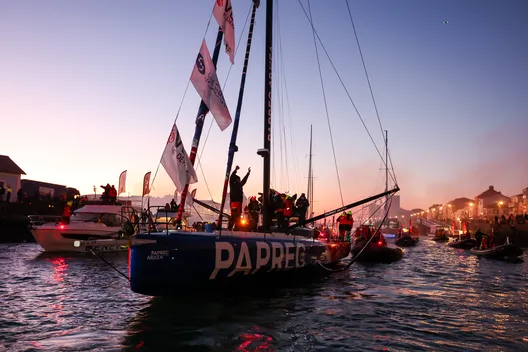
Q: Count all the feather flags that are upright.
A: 2